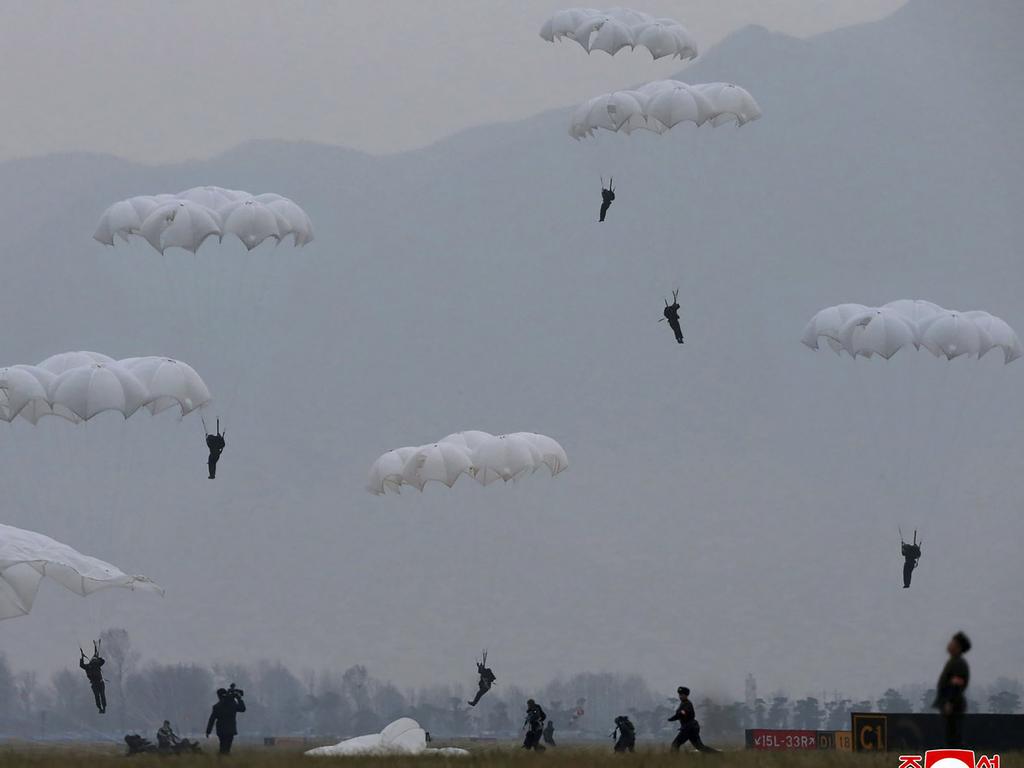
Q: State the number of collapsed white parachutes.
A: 1